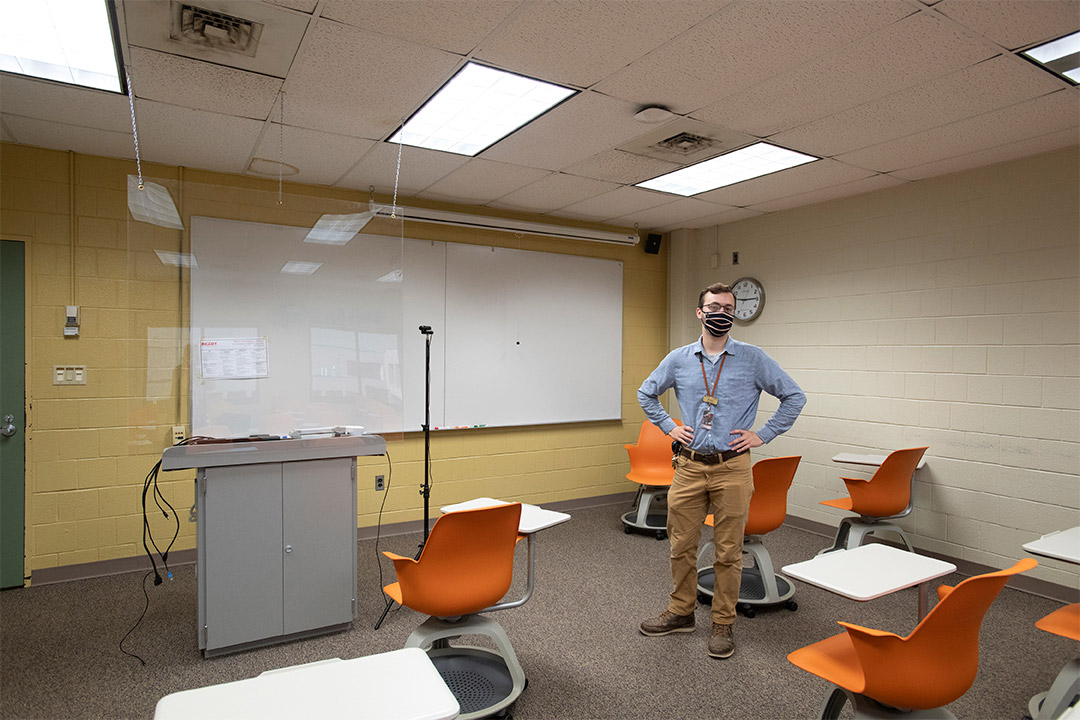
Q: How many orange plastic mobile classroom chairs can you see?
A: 6